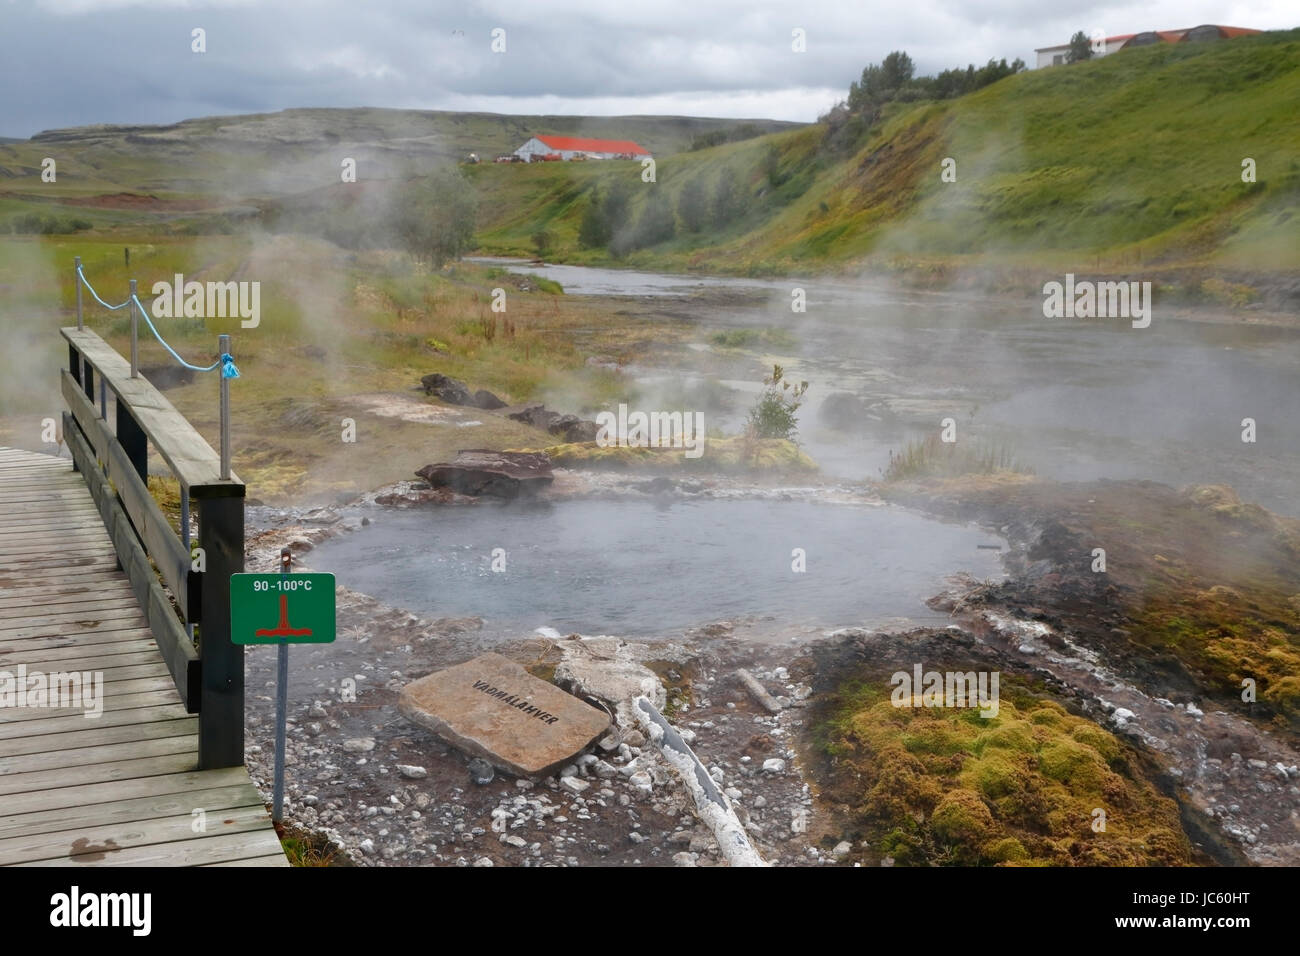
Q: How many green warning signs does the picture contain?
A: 1